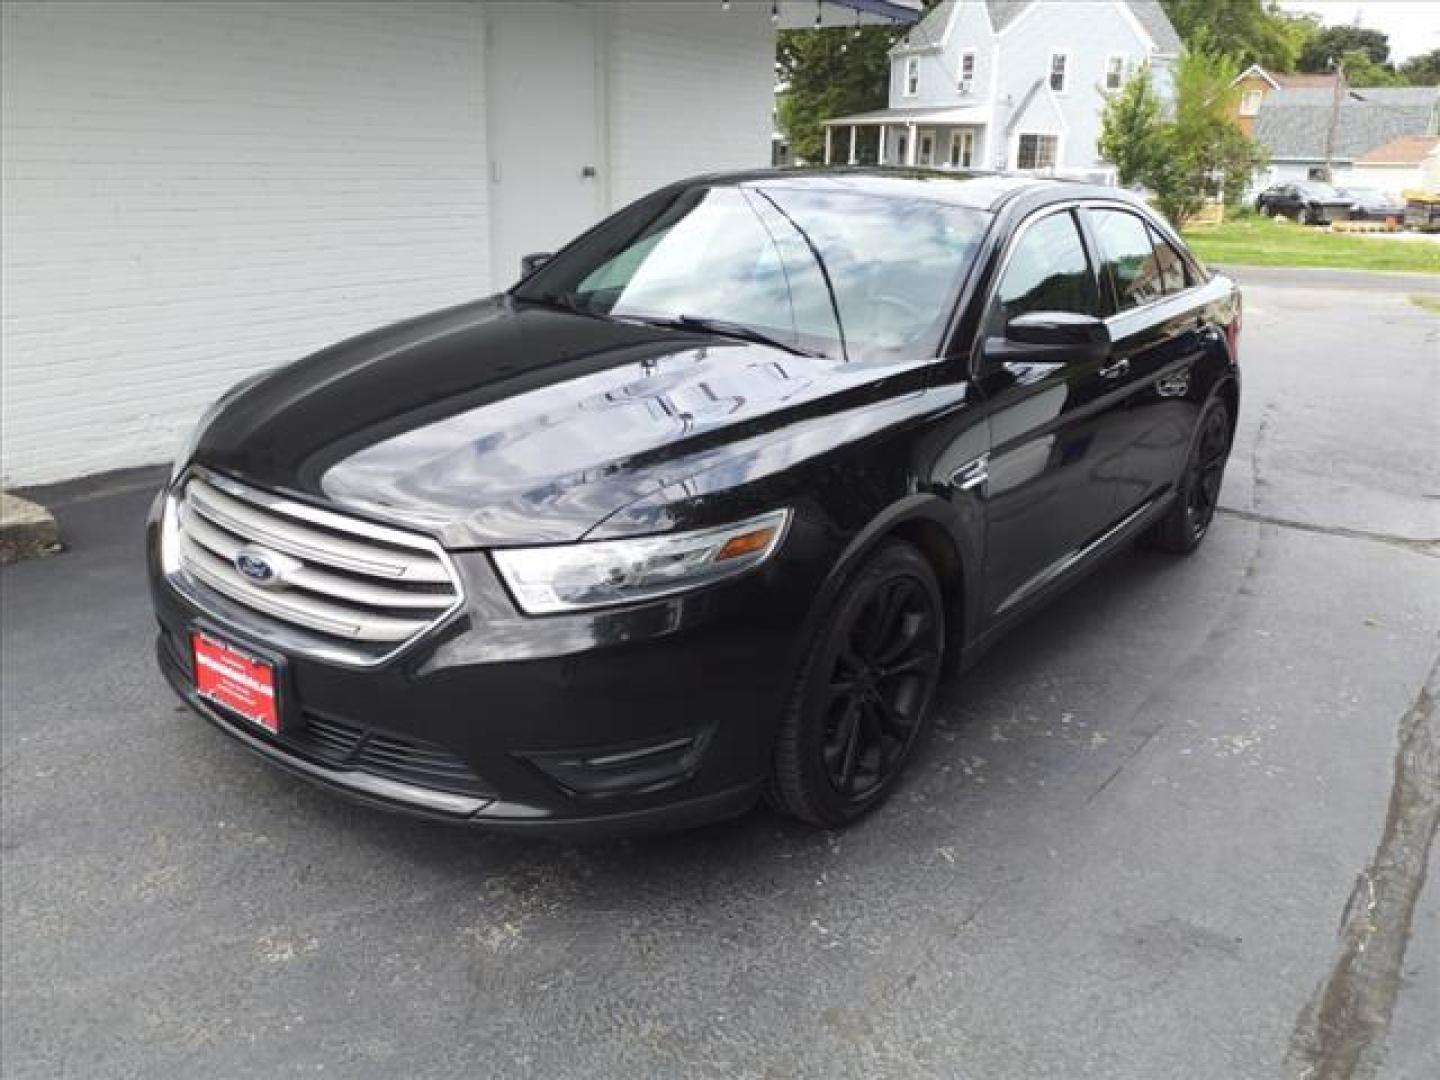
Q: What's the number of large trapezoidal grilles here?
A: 1